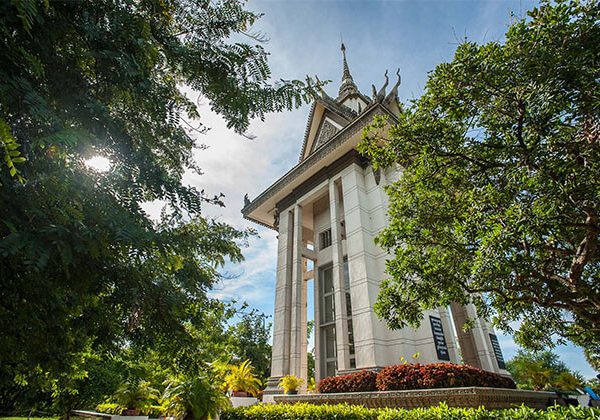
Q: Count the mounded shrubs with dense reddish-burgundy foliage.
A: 2